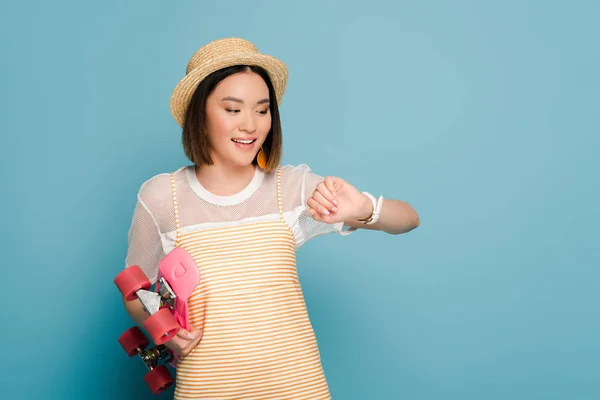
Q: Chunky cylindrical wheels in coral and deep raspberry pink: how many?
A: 4